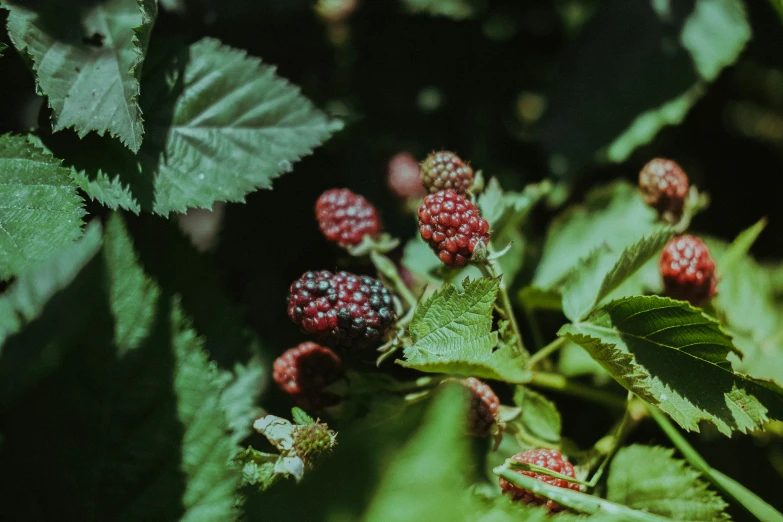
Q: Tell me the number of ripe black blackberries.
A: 1